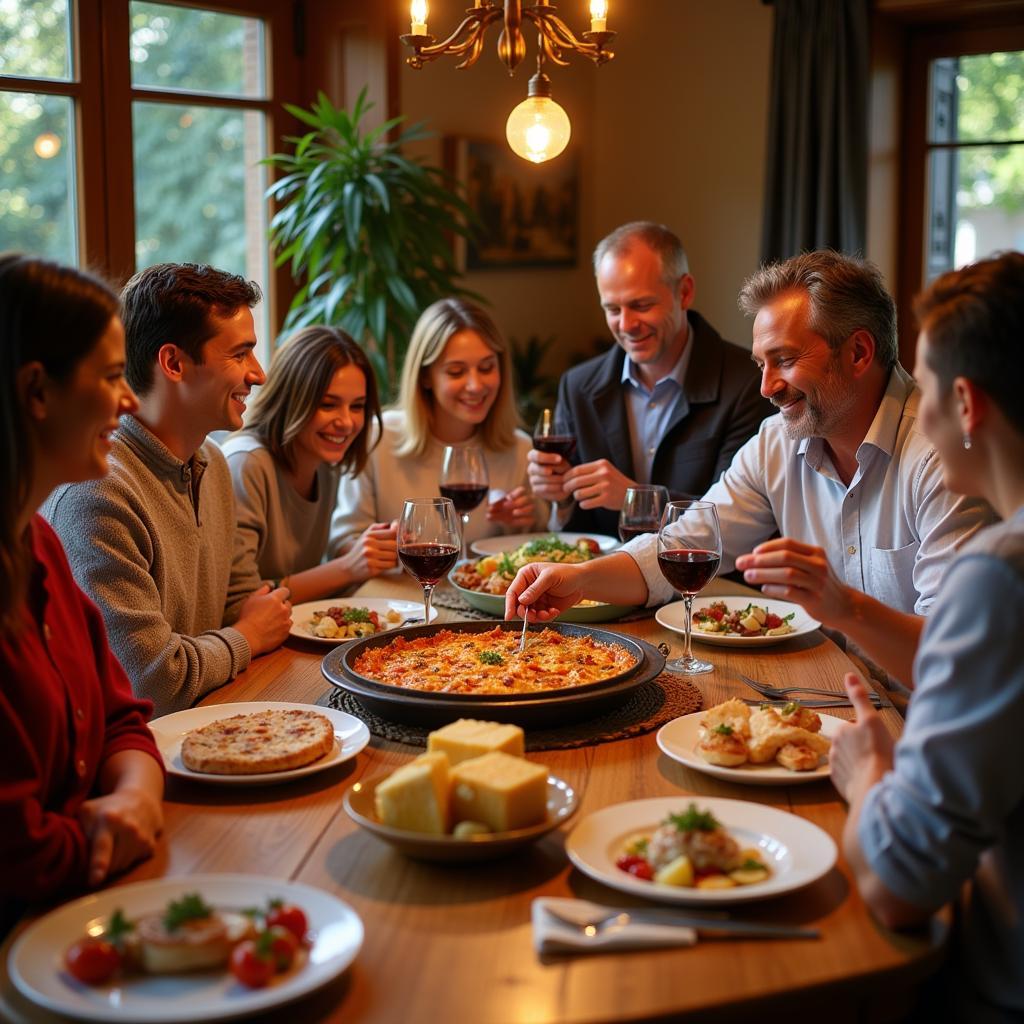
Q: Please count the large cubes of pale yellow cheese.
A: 3